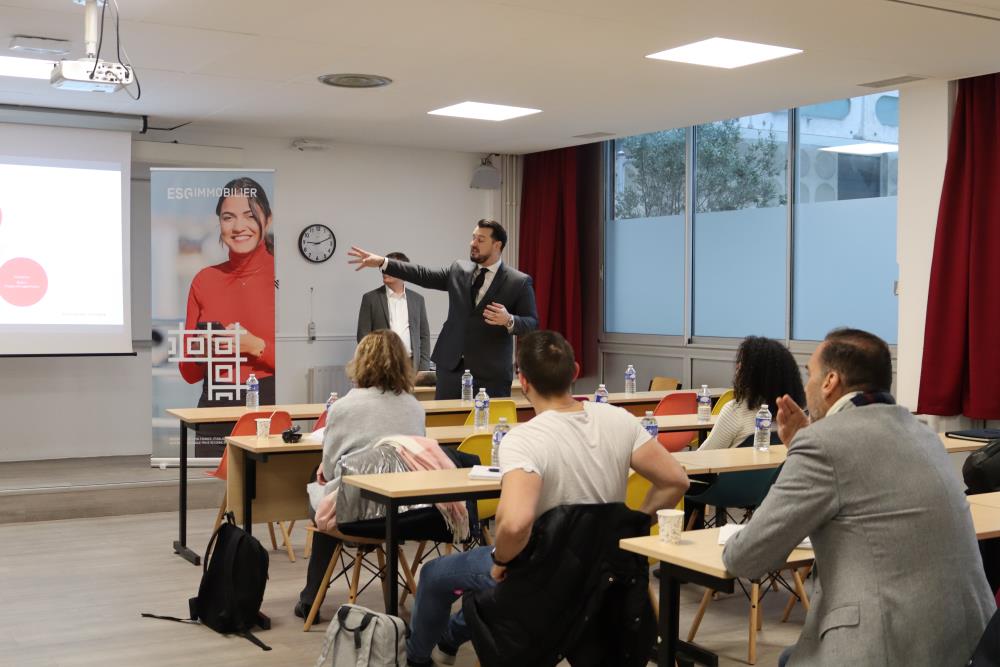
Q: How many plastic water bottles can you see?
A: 10